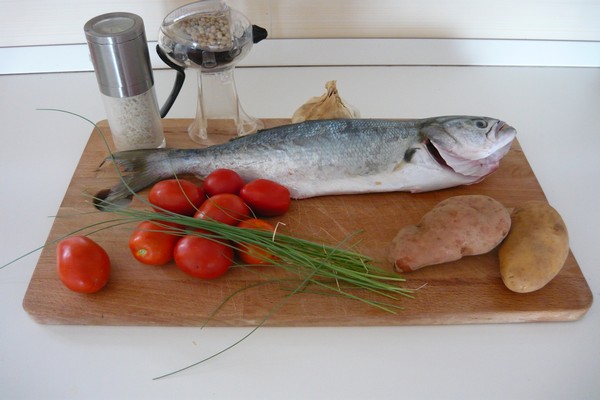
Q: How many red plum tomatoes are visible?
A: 8